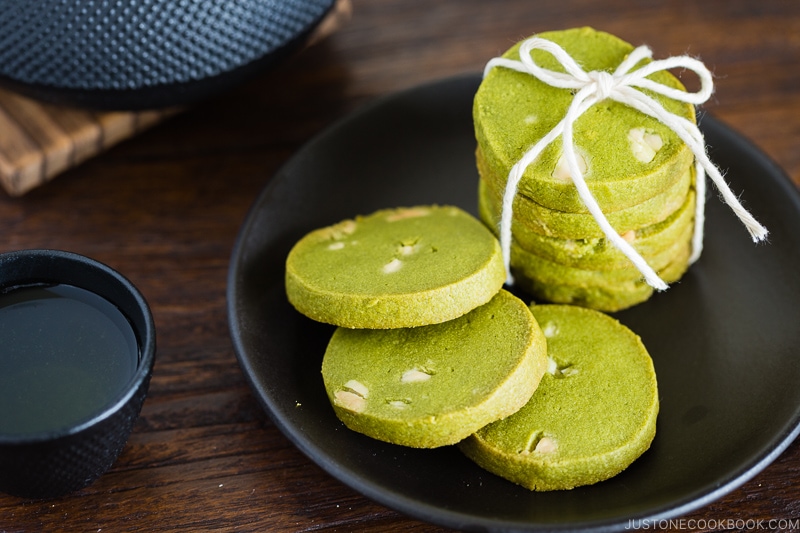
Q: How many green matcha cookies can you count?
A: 8